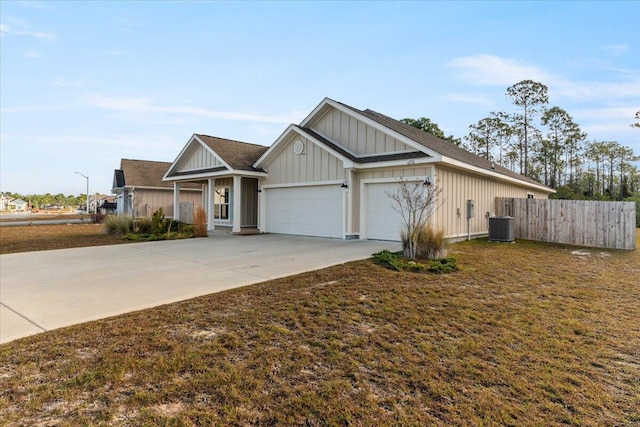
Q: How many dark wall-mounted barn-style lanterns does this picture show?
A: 3